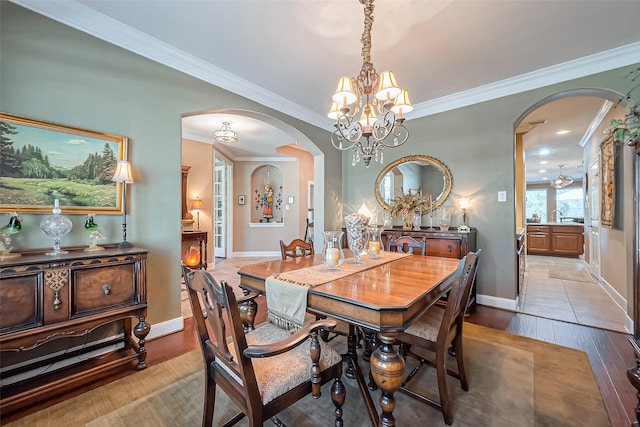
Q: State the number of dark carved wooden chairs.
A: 4